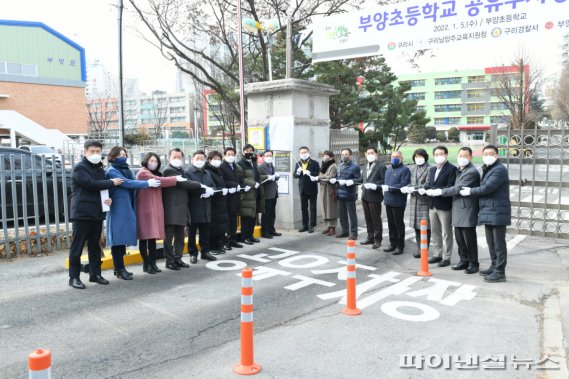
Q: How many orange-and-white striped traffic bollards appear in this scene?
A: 4